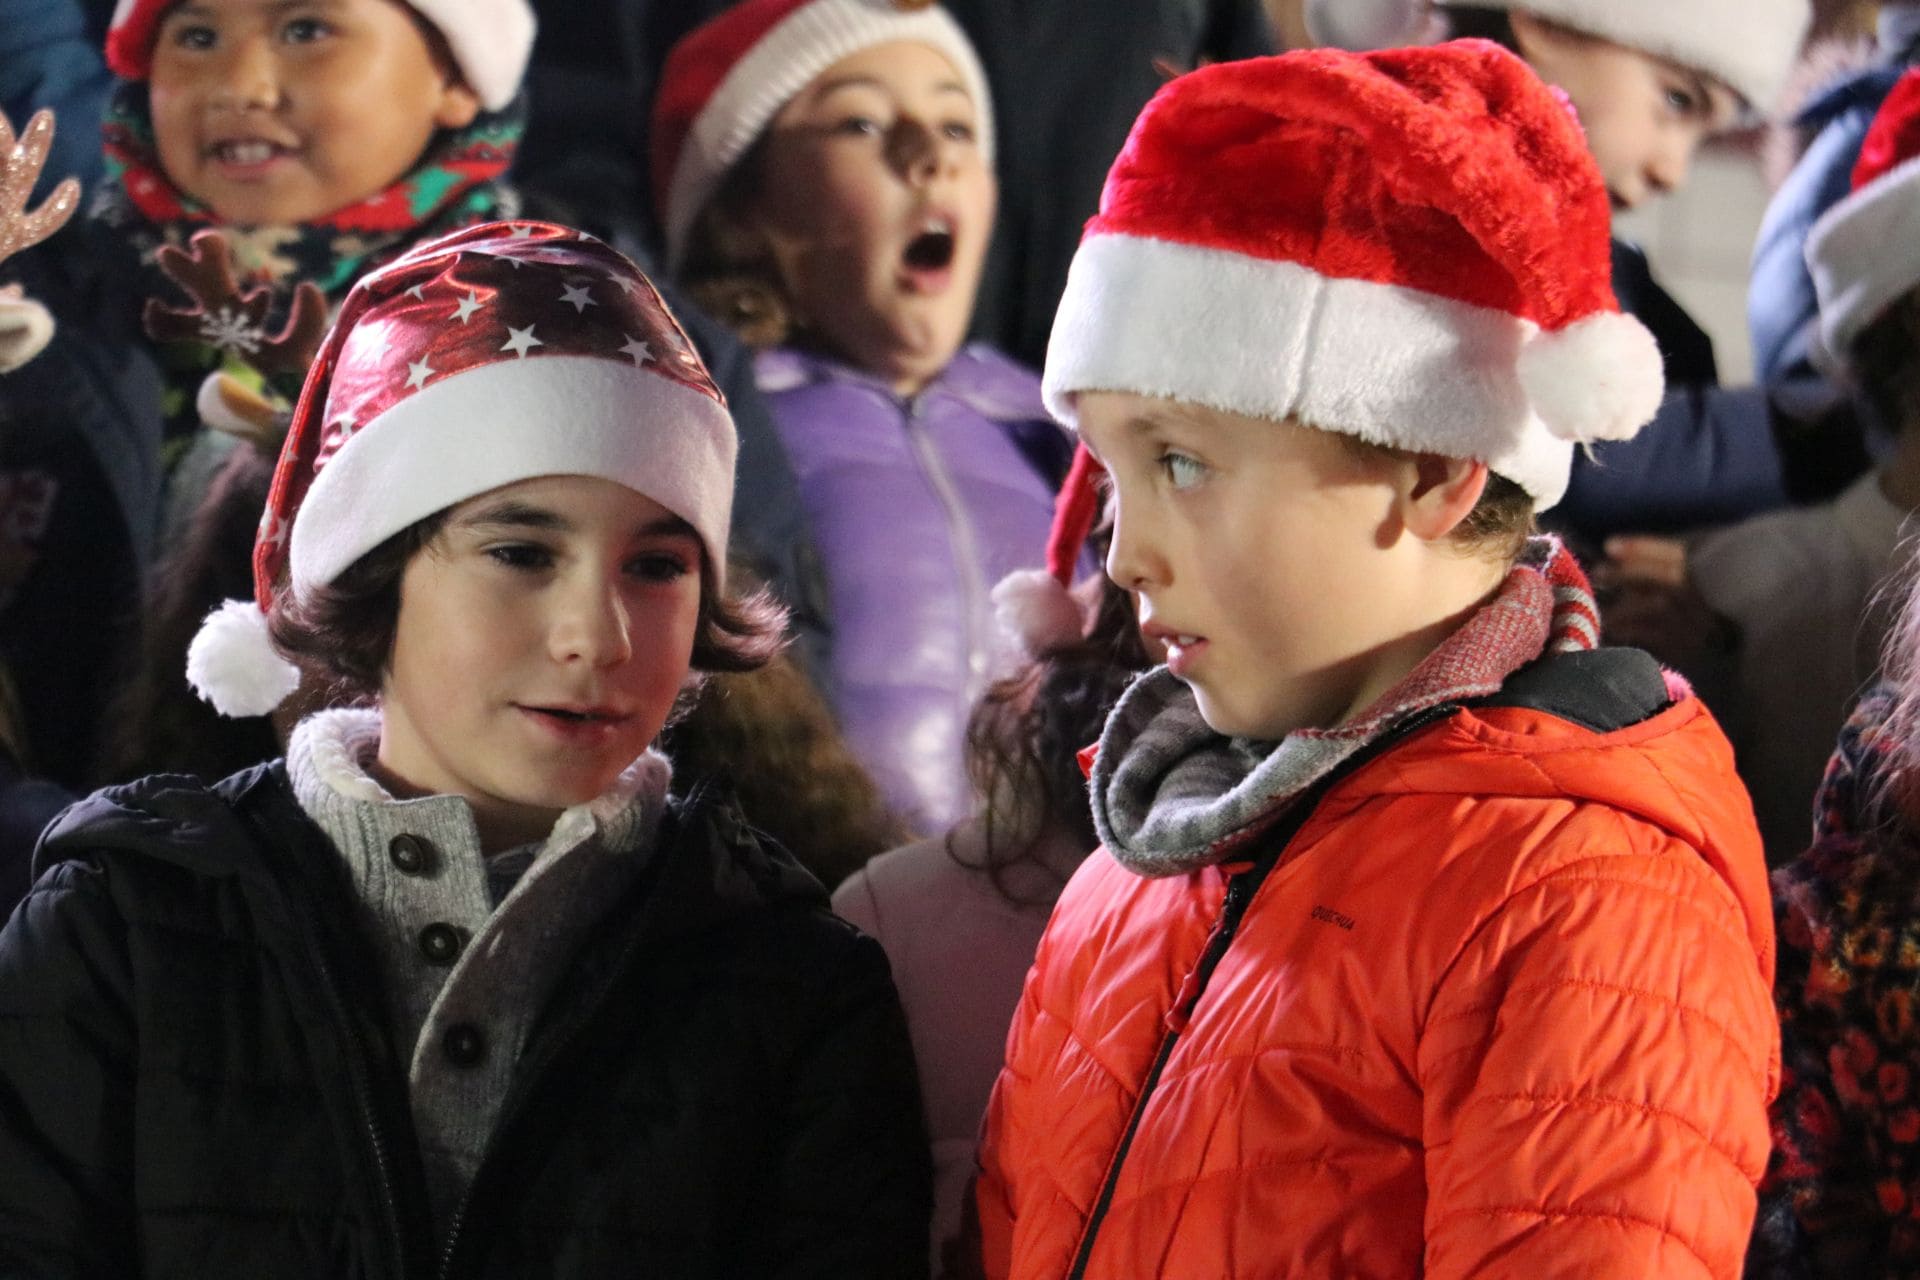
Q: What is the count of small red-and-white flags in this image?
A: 0